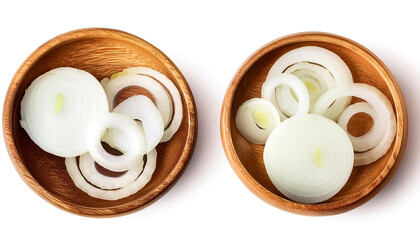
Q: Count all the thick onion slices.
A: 2